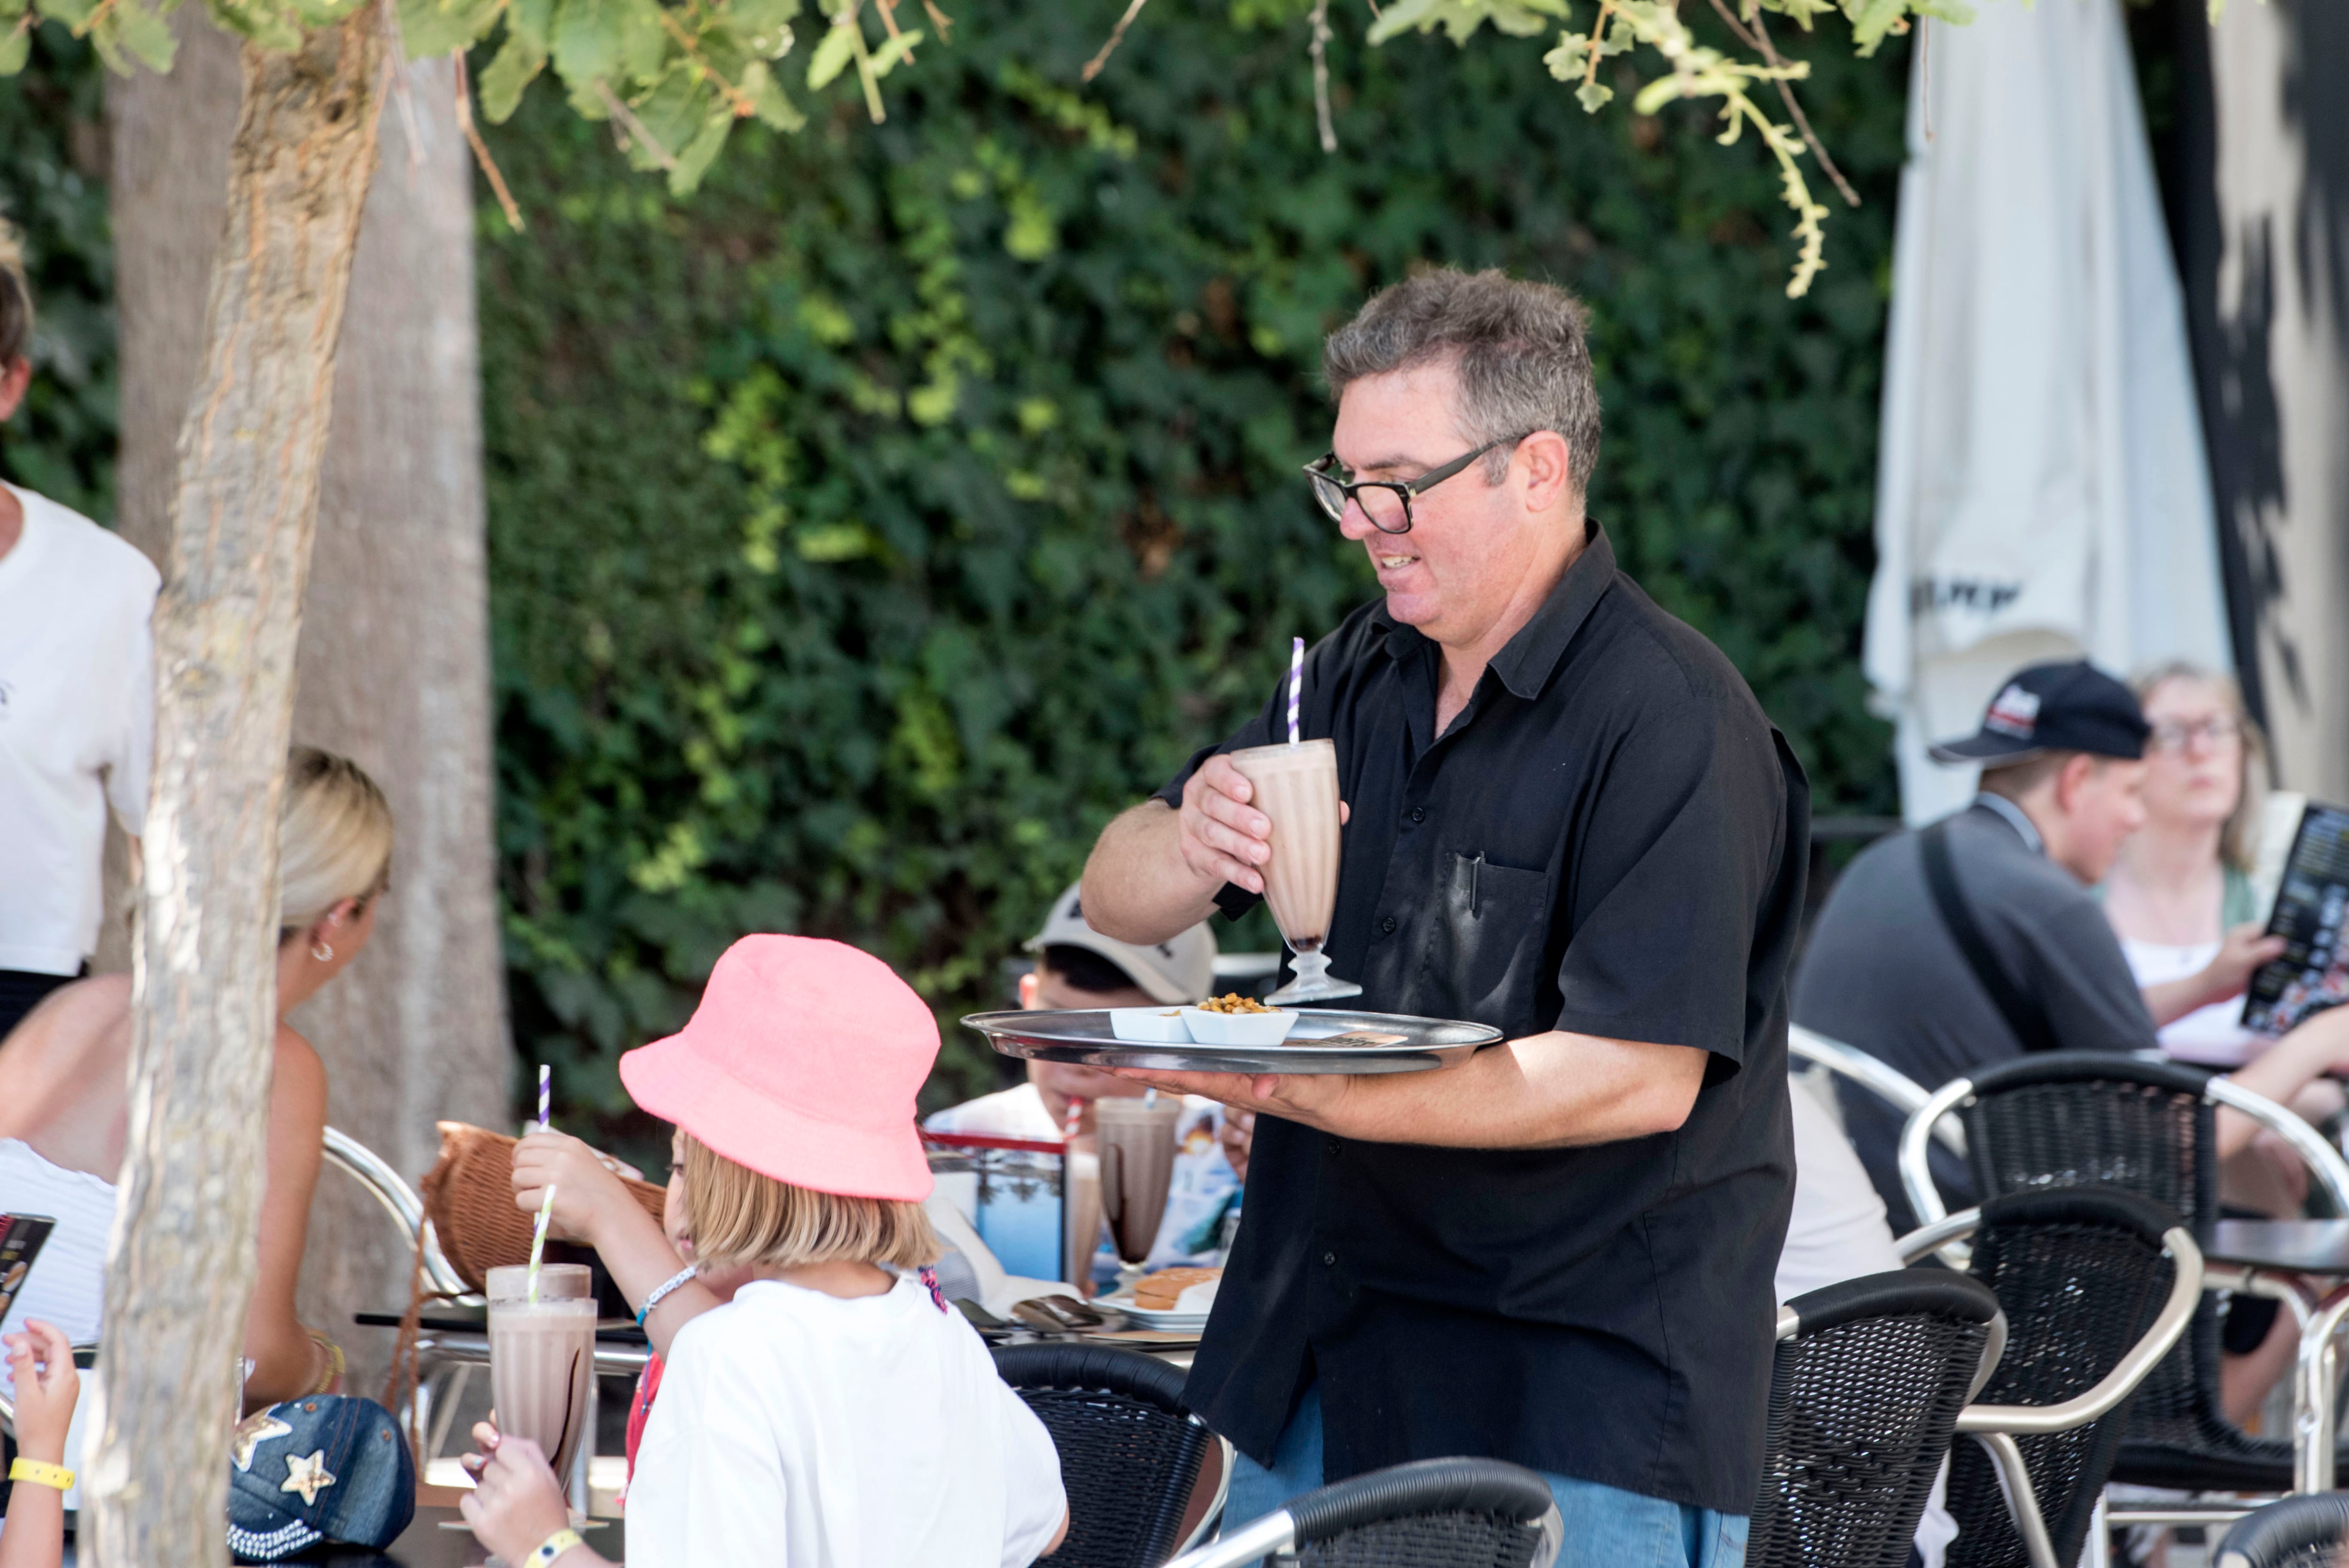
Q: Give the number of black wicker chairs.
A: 6